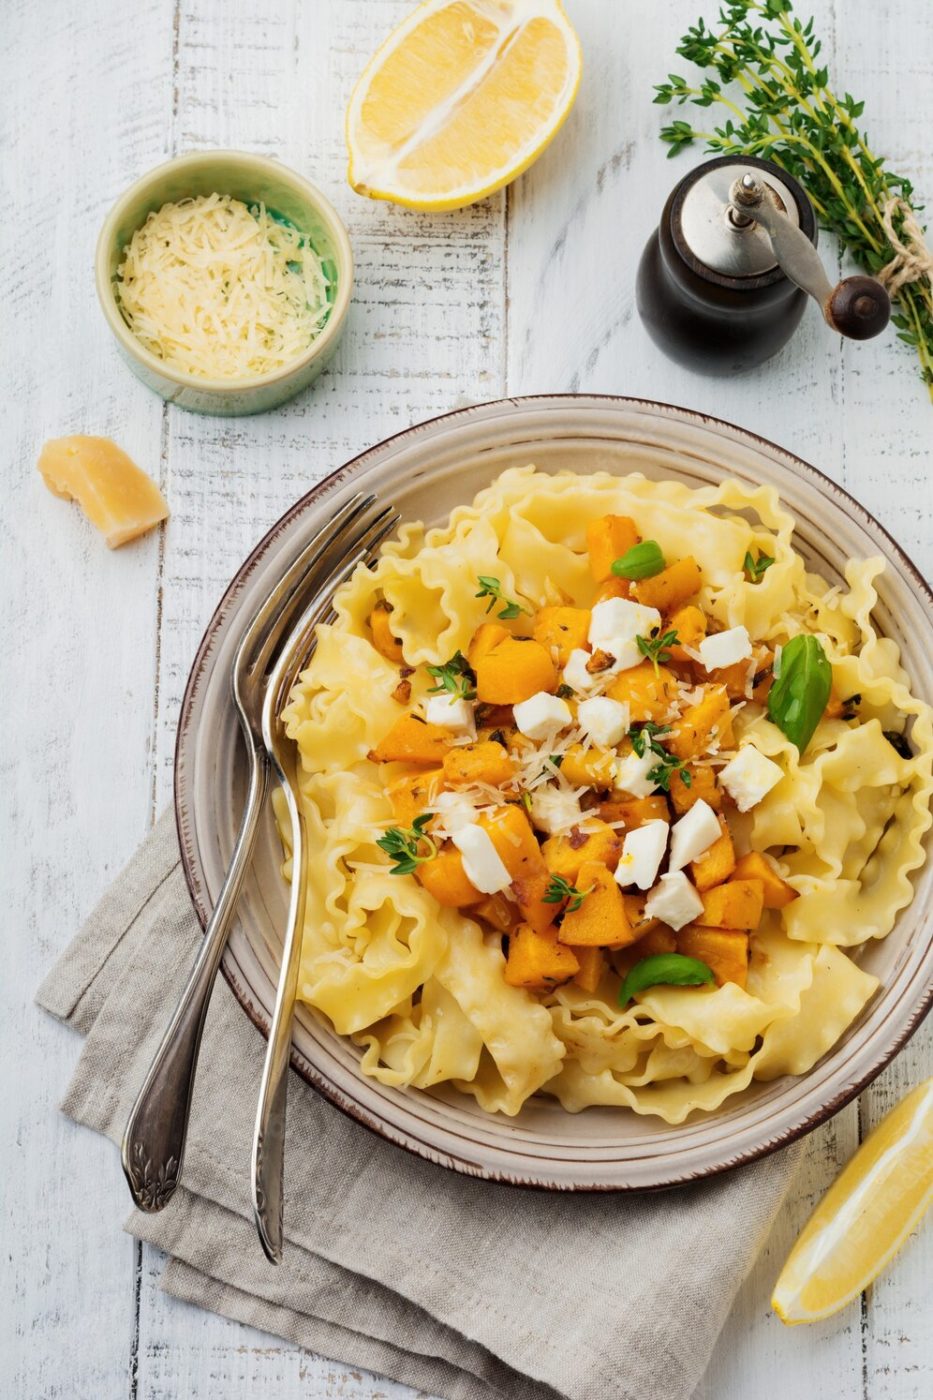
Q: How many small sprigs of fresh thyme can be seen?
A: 7